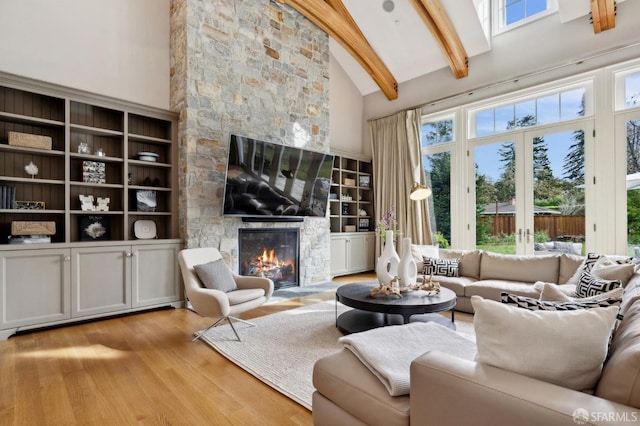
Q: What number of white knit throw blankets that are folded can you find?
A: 1